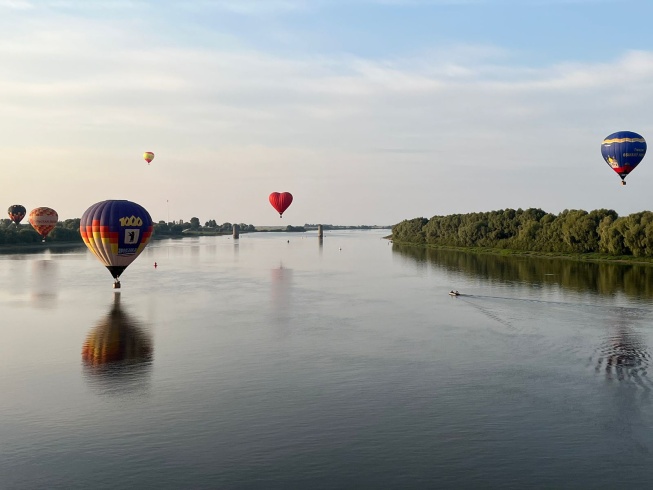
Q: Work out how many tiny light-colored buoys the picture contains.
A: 1